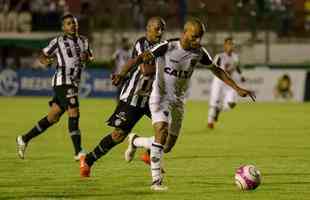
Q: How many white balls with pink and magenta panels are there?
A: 1